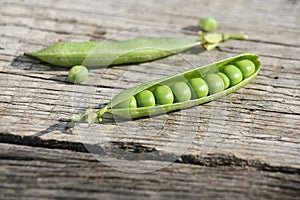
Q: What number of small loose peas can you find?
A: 2